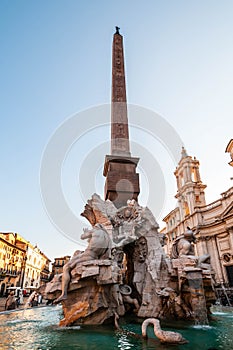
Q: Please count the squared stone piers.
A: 1